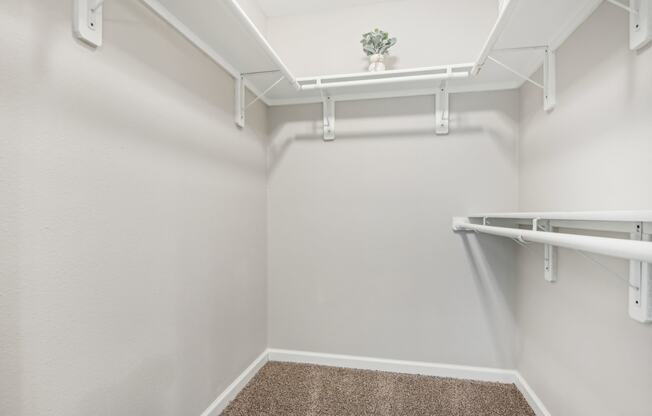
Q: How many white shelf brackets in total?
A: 8